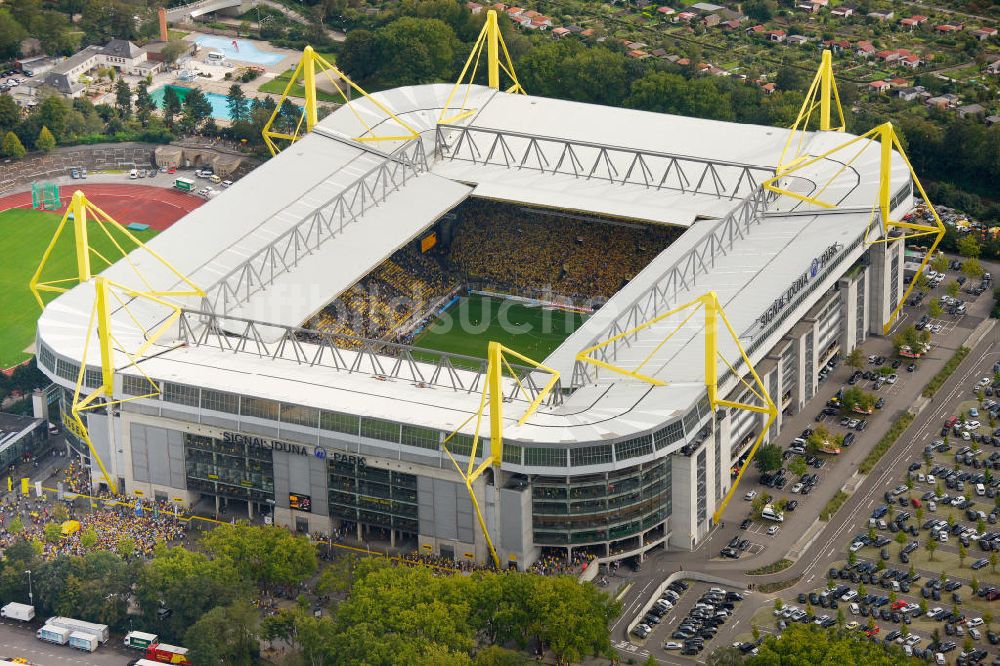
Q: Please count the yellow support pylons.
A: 8